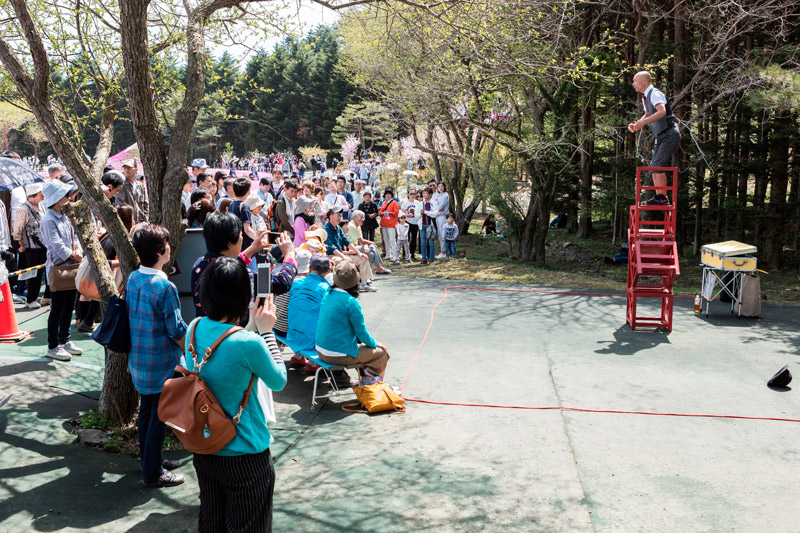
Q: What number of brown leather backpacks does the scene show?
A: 1